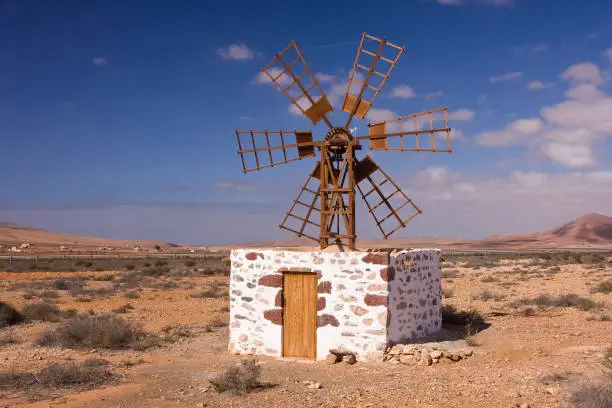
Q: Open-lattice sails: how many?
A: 6